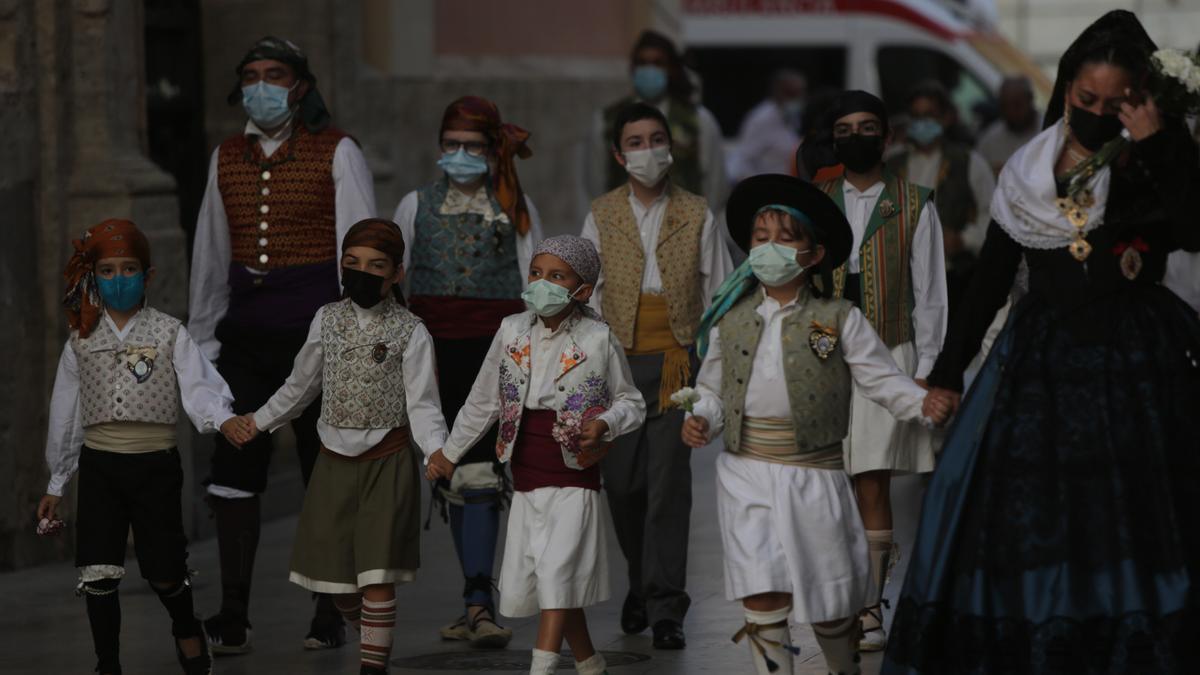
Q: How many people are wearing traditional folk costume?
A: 11